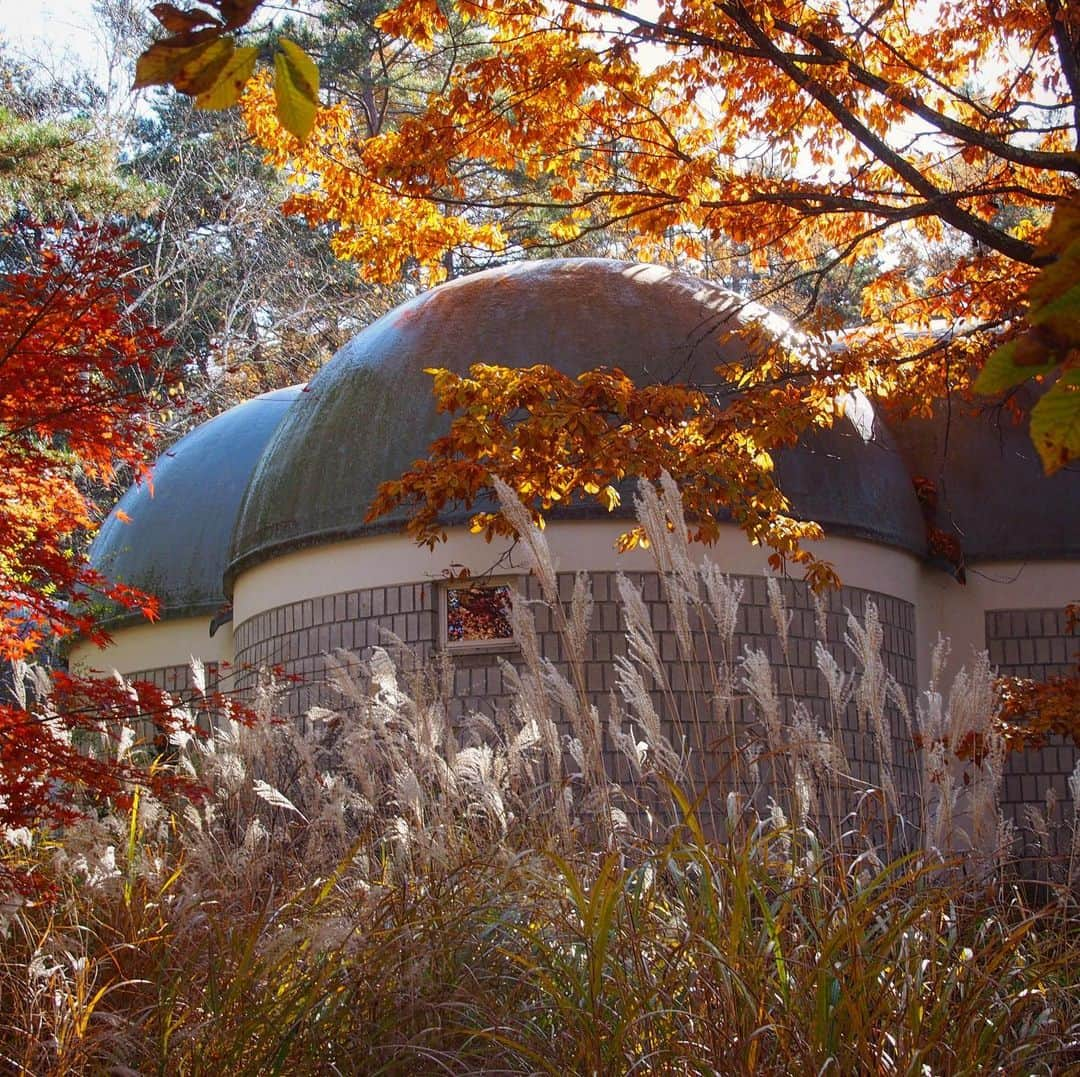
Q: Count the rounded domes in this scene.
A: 3